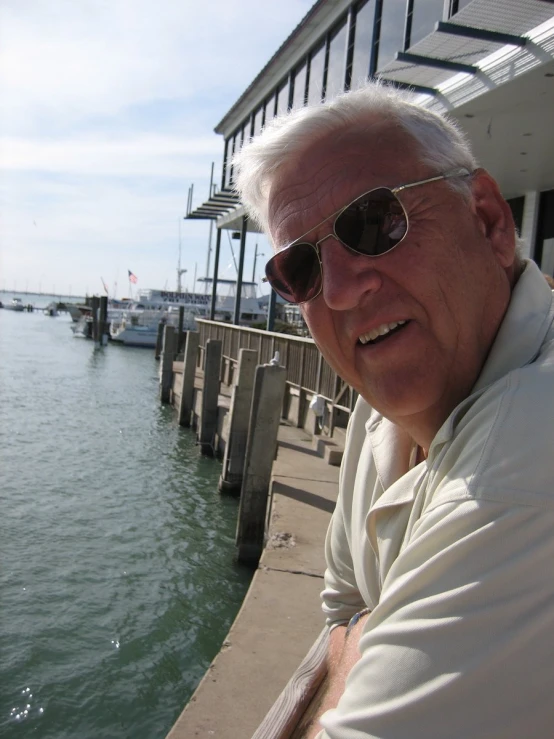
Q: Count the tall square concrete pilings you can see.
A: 5